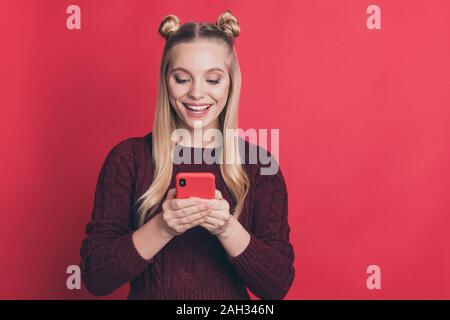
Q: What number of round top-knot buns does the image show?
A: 2